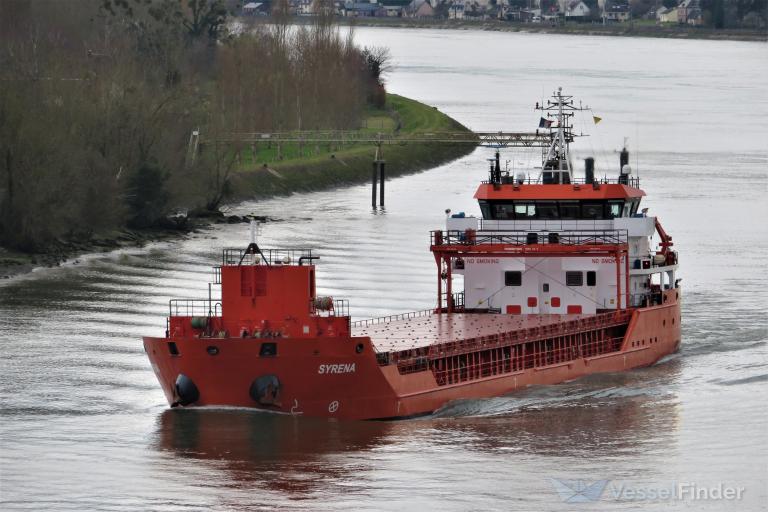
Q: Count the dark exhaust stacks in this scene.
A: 2